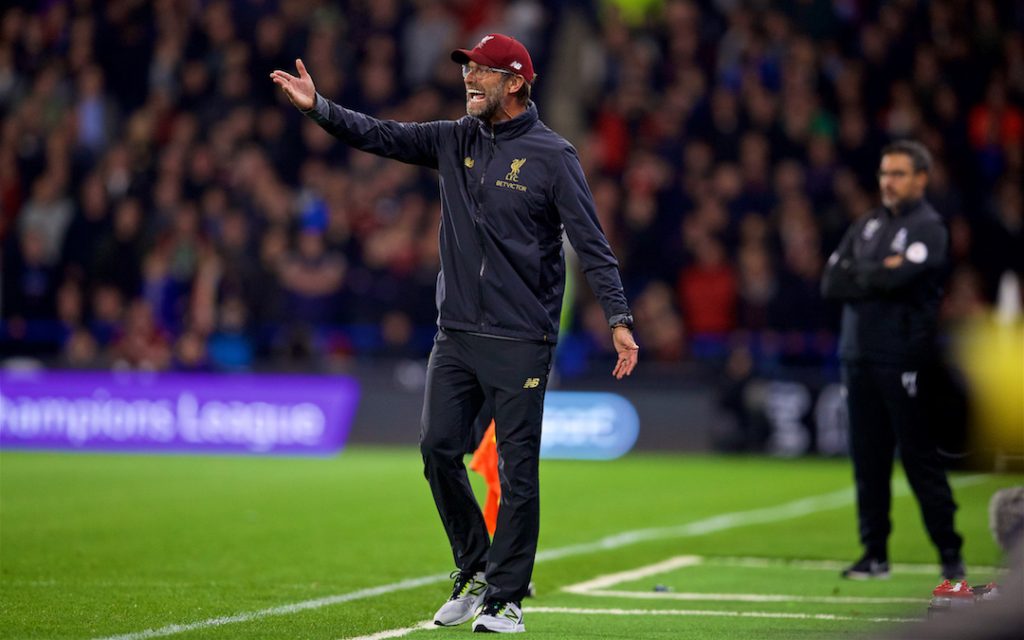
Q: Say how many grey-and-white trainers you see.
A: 2